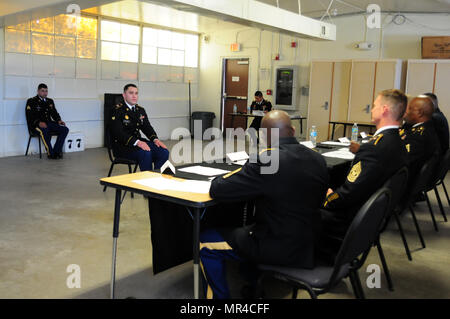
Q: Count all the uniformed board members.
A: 4